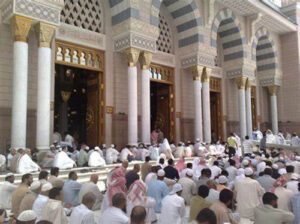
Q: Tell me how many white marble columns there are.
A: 9